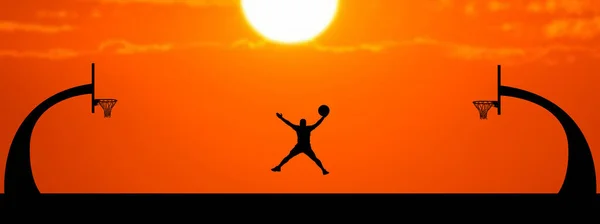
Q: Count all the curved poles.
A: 2